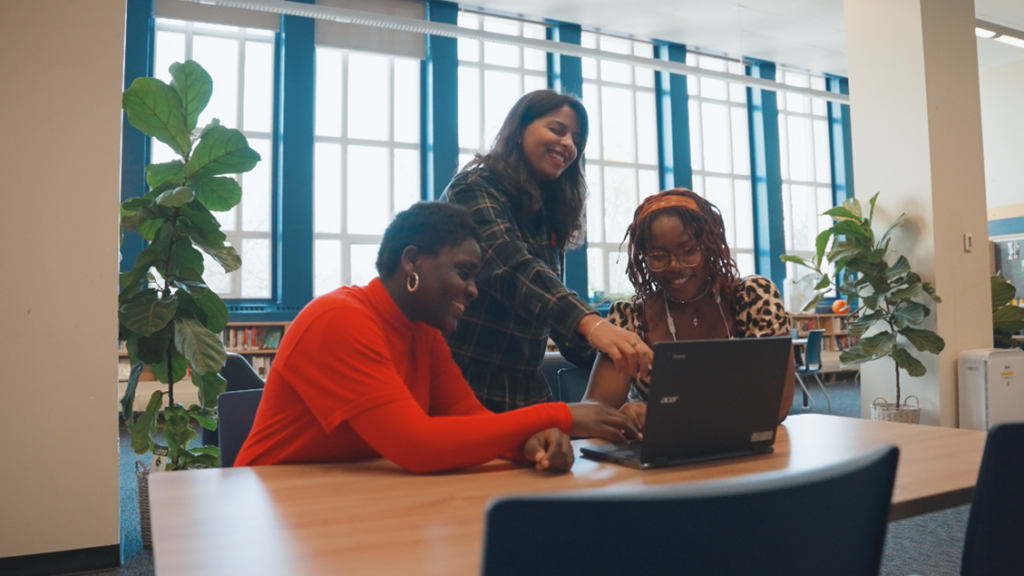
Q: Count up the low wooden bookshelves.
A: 2